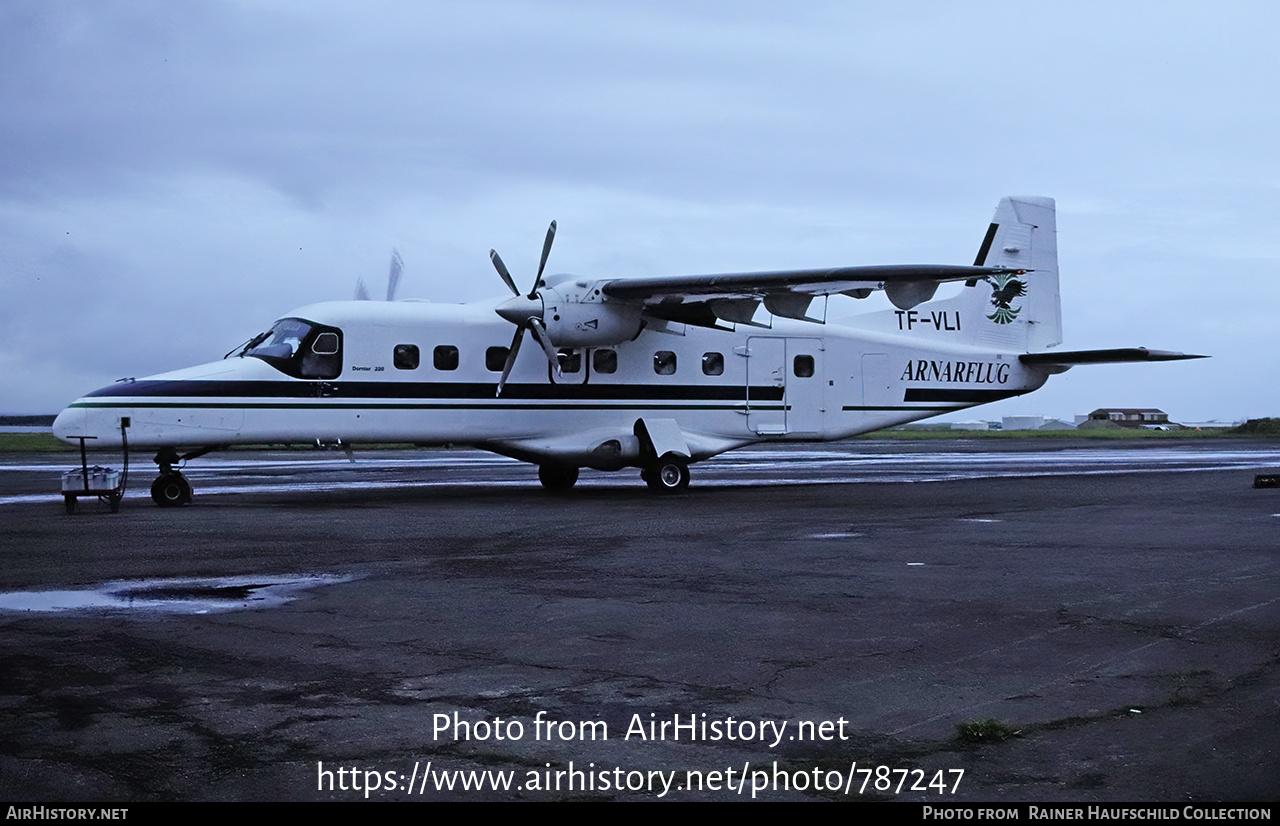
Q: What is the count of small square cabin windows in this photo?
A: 8